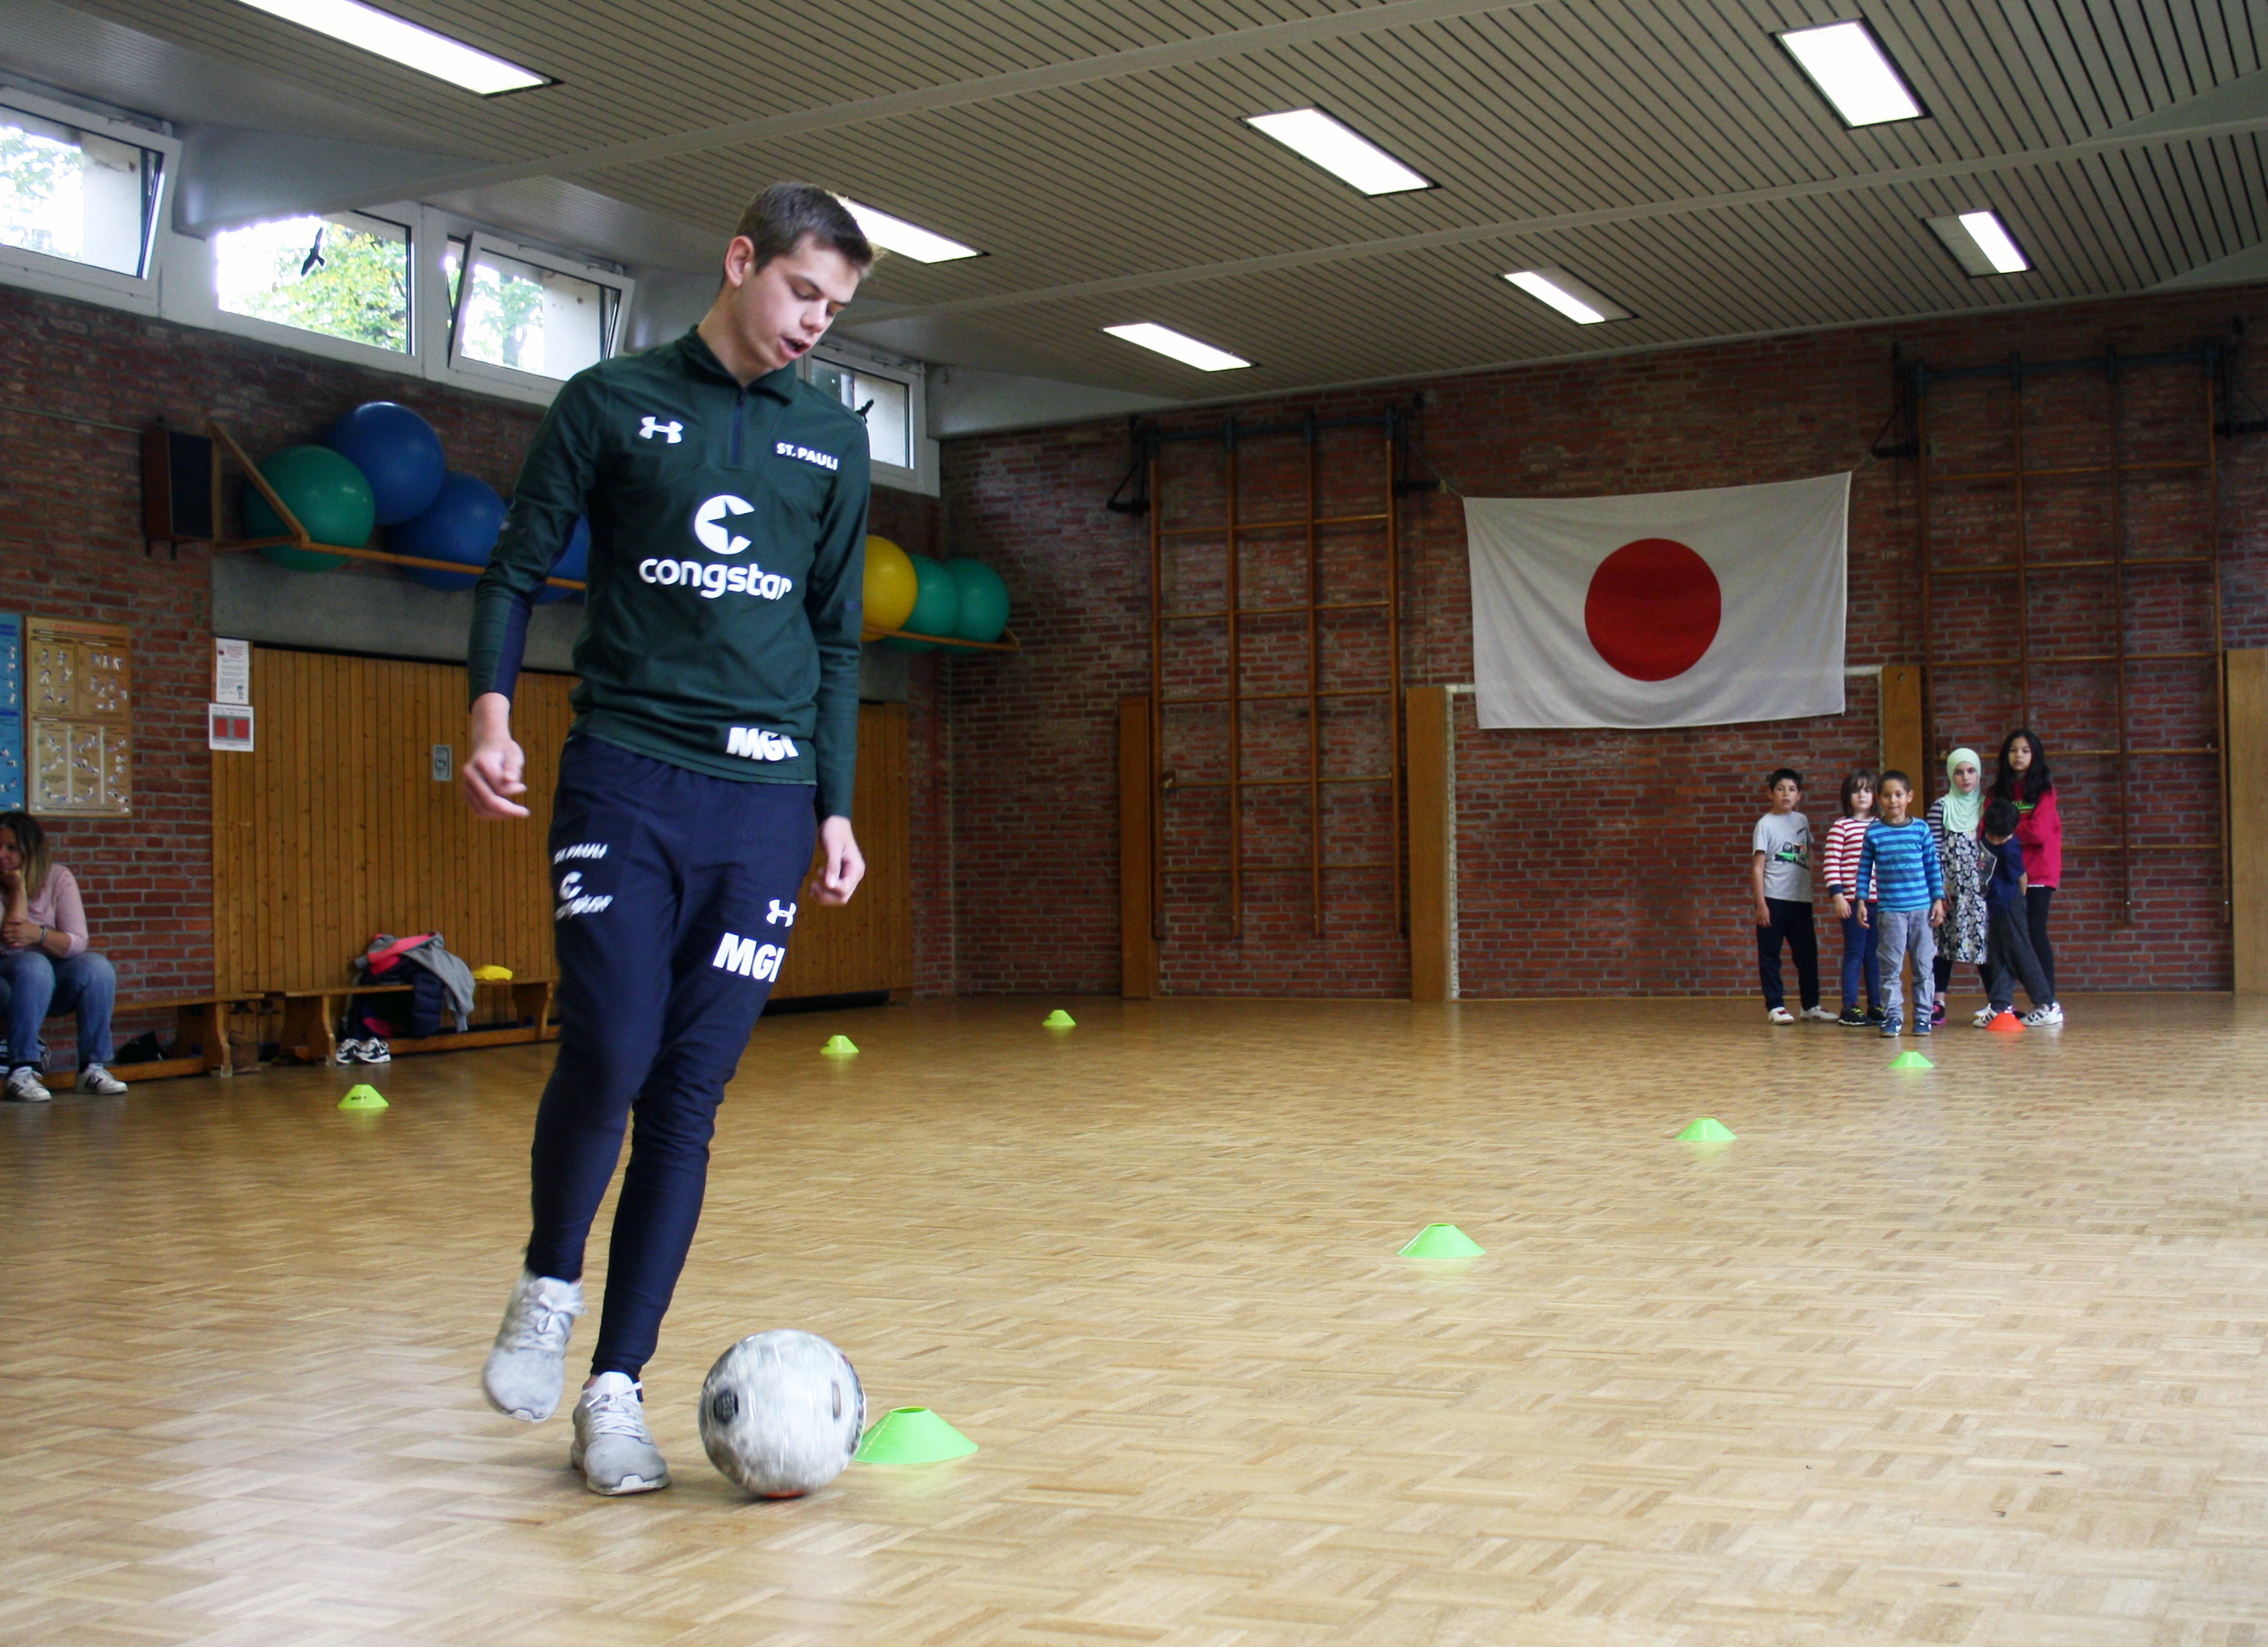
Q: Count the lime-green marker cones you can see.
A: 7